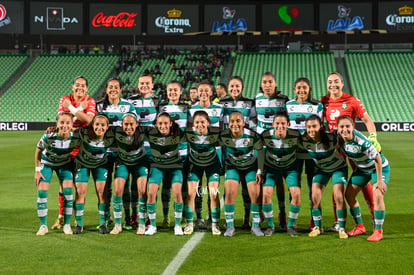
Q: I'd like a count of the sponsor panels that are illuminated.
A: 8